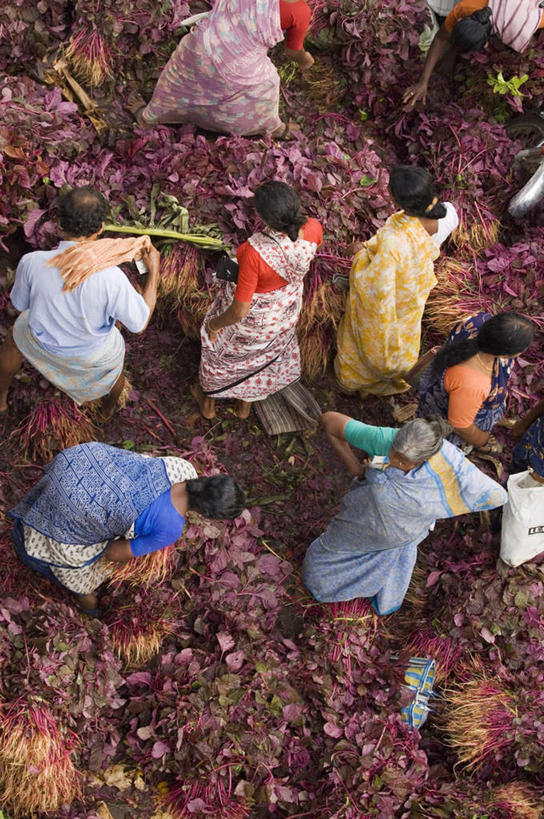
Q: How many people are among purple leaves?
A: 9